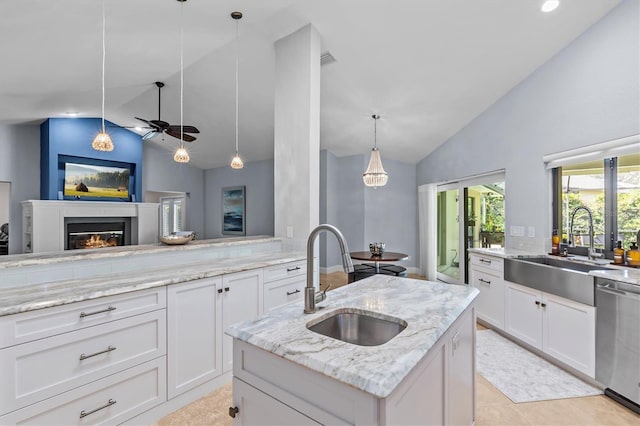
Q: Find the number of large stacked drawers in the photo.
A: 3